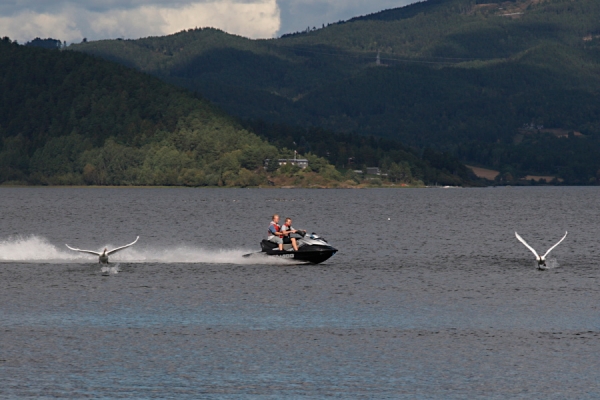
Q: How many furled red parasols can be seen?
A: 0